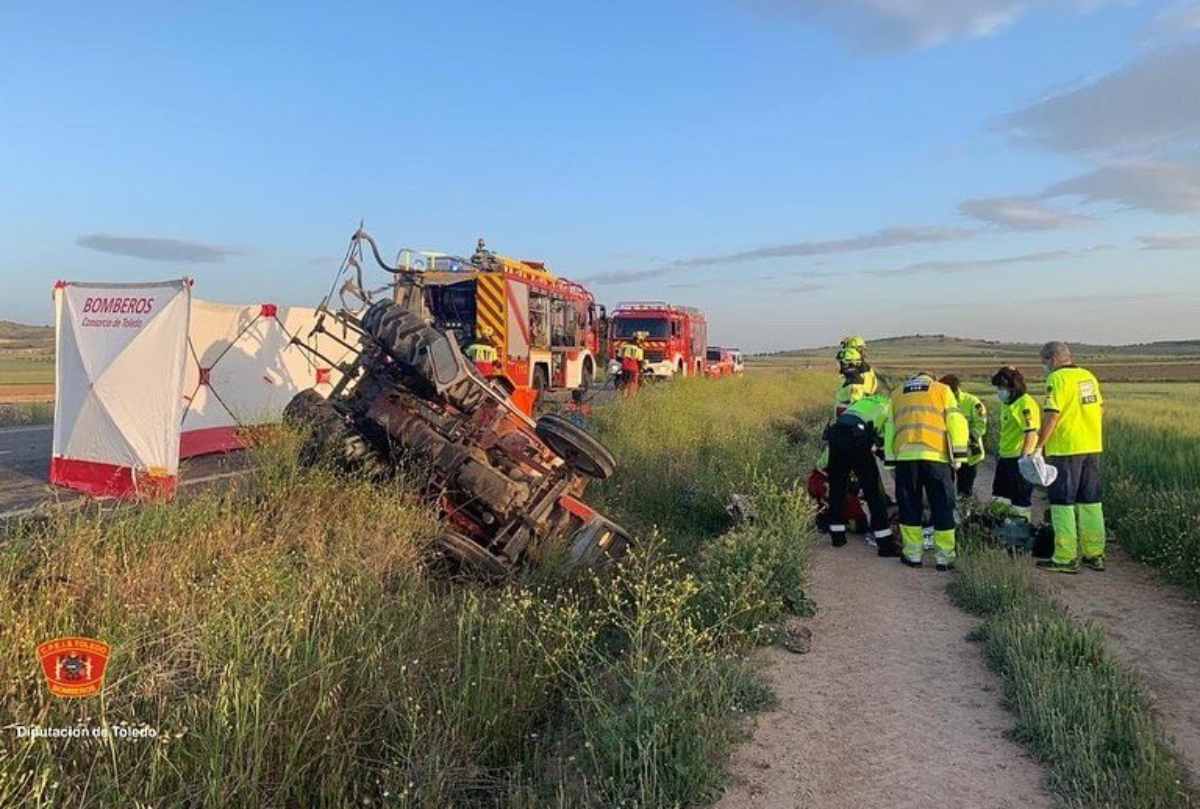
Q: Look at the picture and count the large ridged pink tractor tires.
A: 0